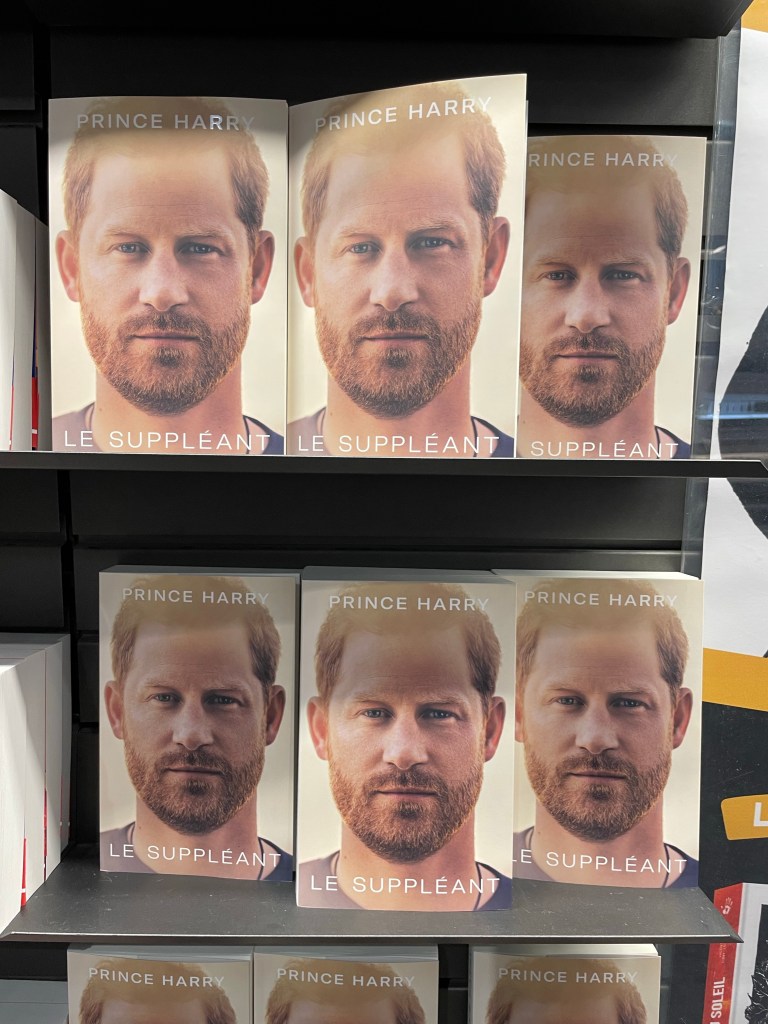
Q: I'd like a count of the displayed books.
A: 9